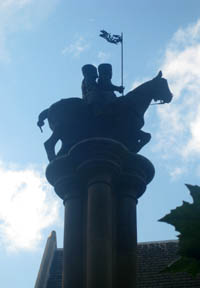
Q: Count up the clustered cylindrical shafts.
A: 3